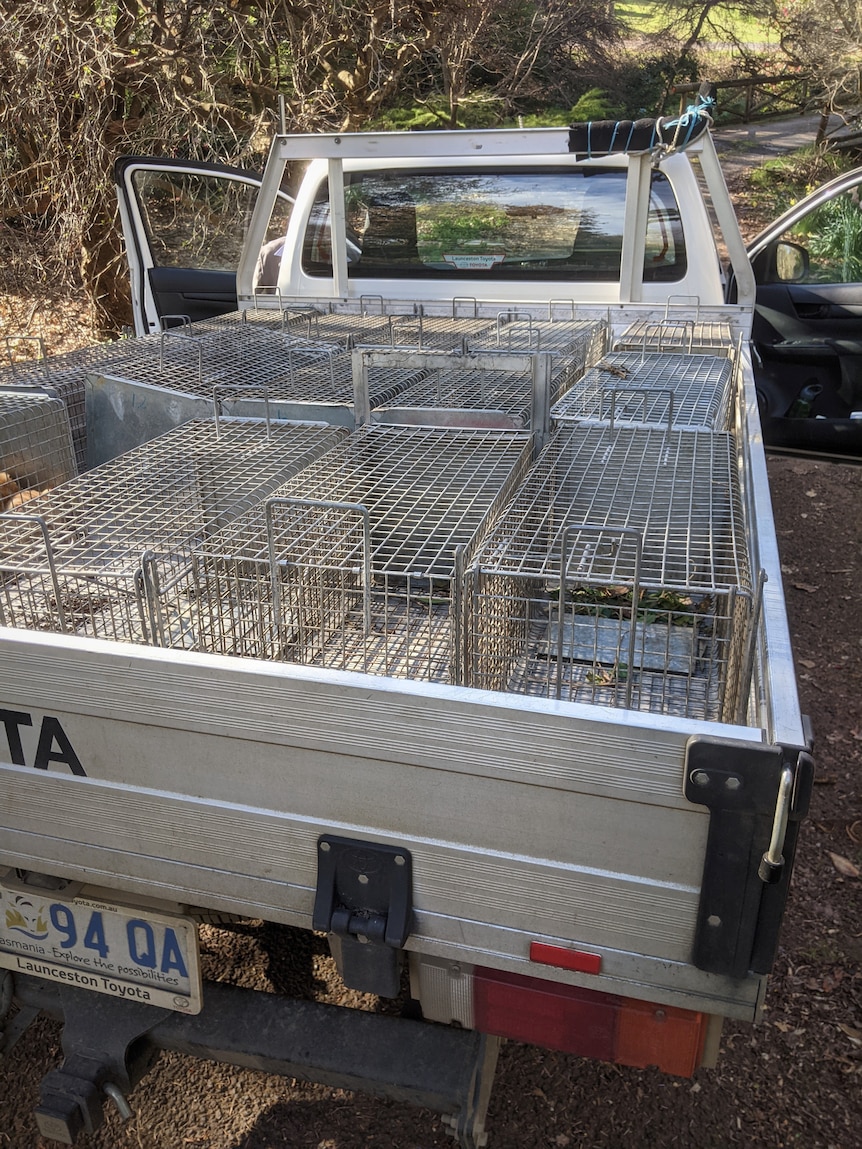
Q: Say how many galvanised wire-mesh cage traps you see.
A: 14